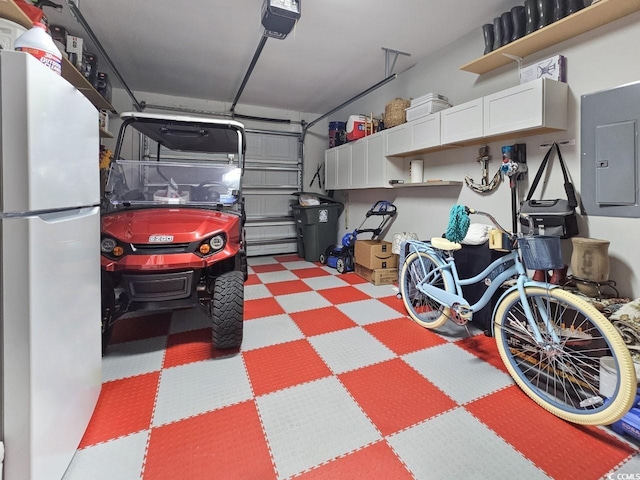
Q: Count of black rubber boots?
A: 8